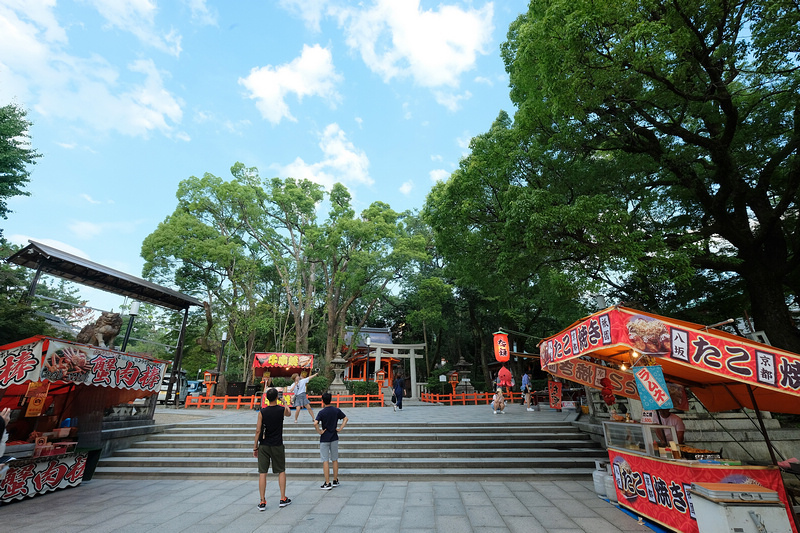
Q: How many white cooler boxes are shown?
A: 1